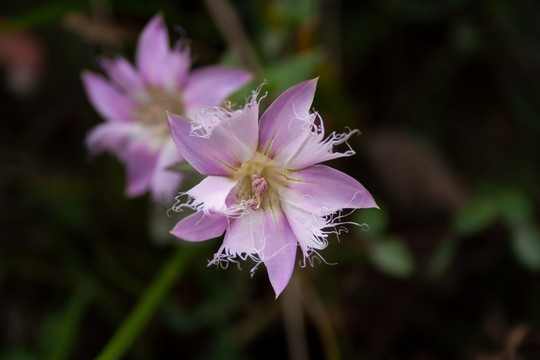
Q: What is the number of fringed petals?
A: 5